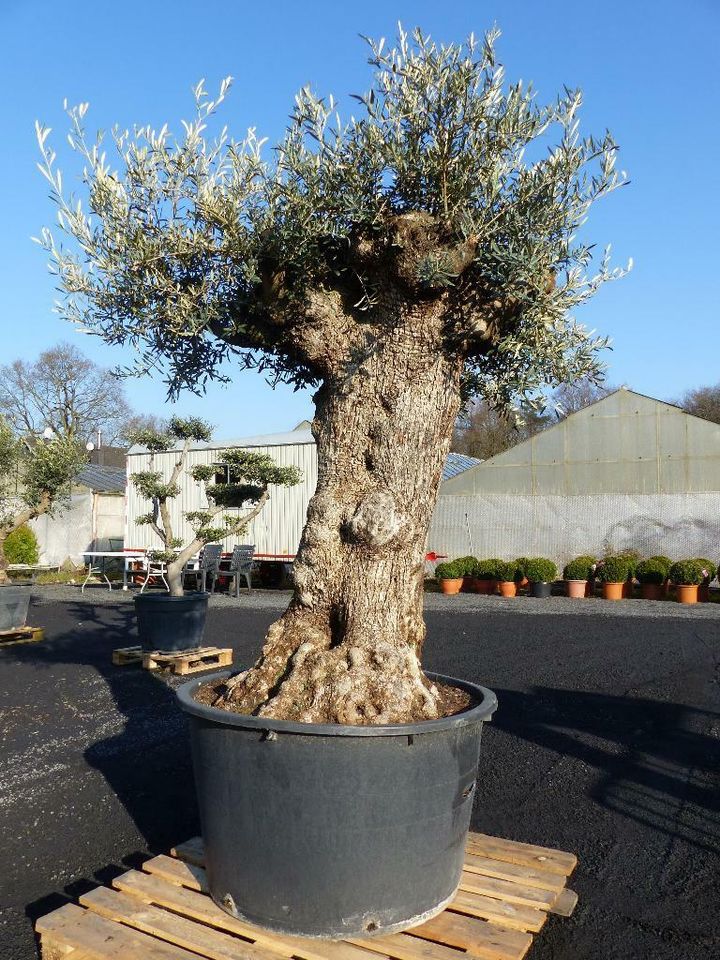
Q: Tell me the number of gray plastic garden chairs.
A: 2